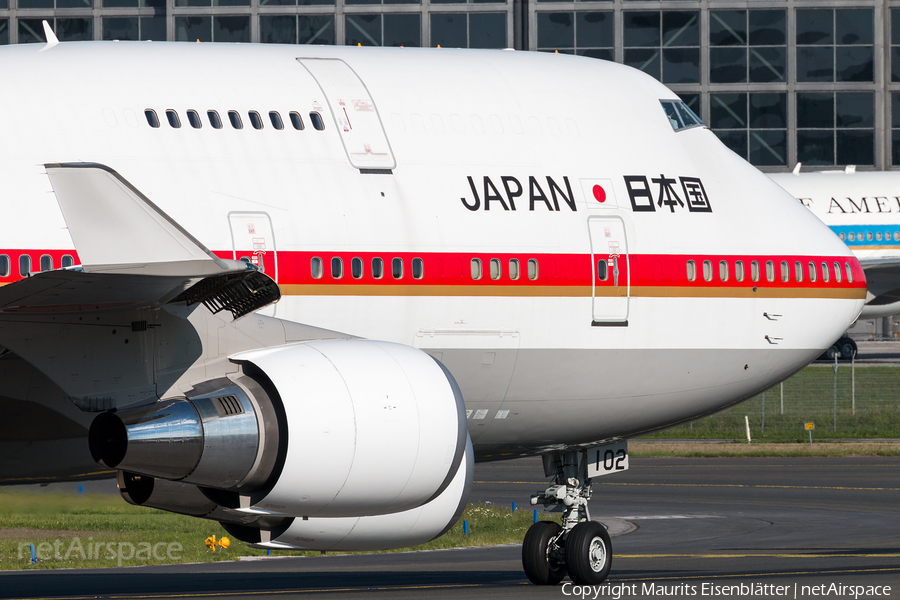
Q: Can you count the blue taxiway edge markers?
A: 6